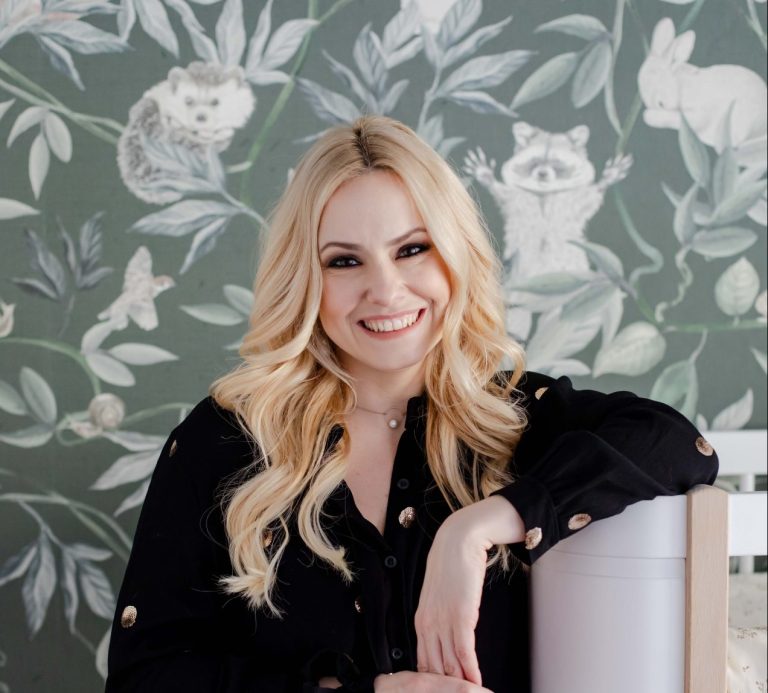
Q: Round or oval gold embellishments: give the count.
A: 9